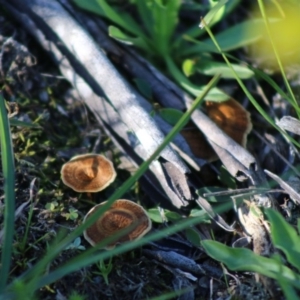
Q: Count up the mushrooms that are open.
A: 3